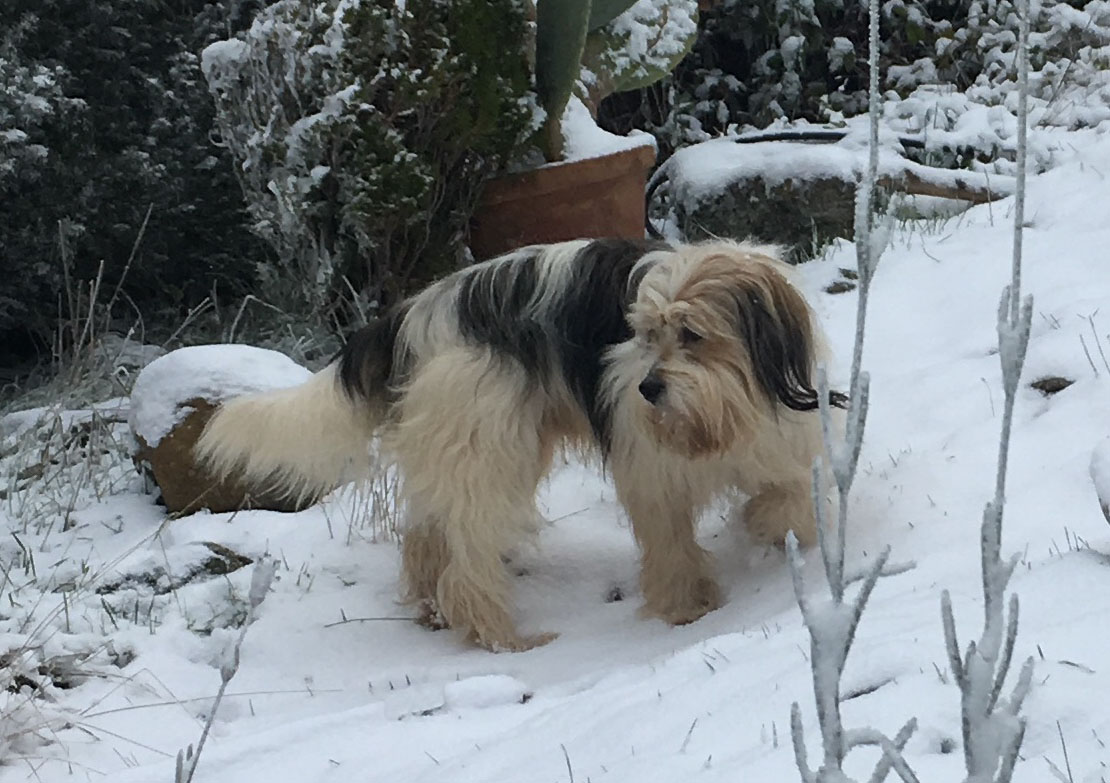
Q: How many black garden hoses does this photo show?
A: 1